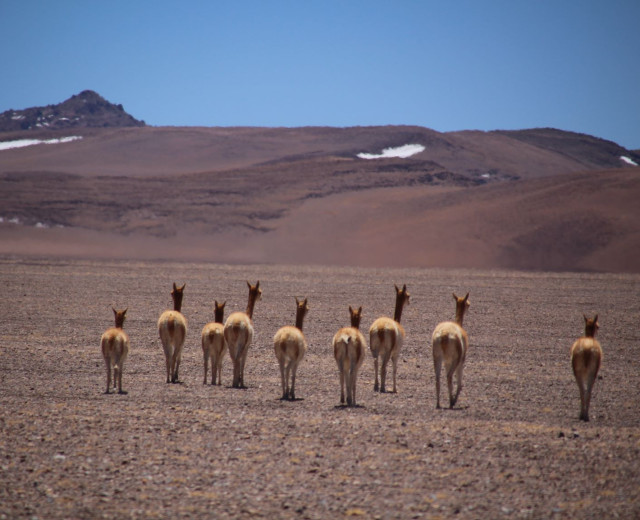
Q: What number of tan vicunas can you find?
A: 9